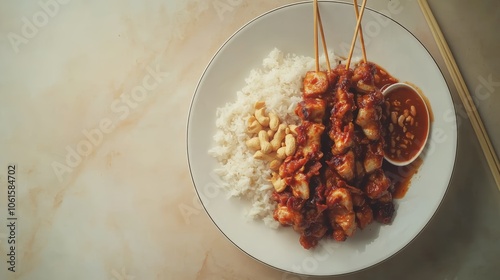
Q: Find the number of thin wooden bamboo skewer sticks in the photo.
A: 4